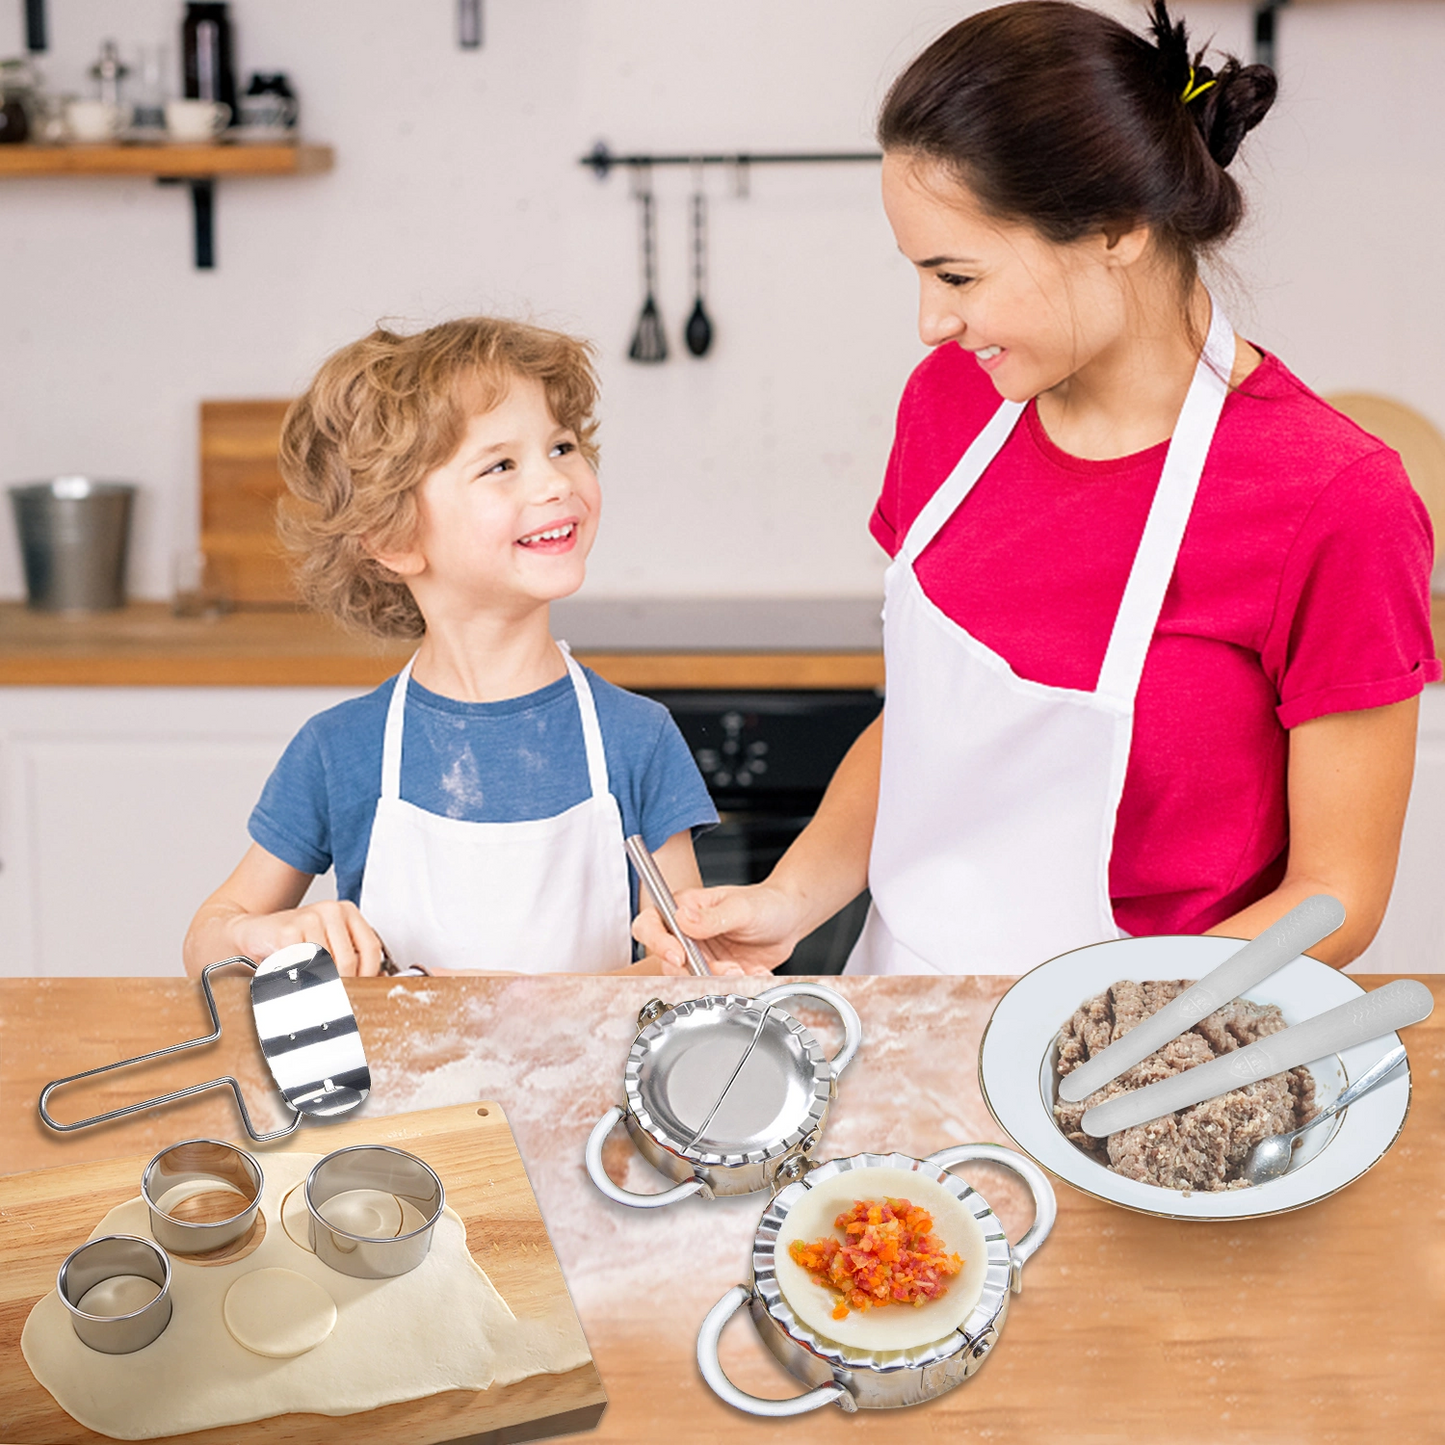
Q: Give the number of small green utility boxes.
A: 0